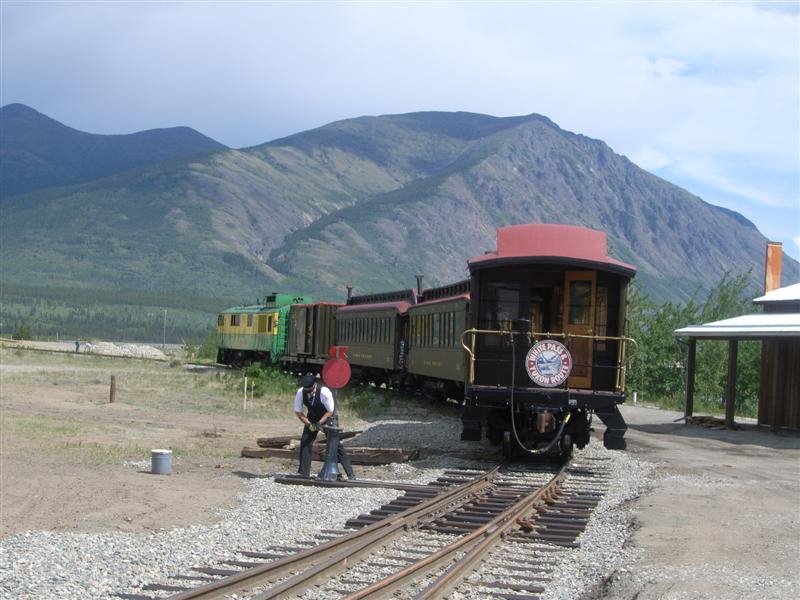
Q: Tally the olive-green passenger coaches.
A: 2